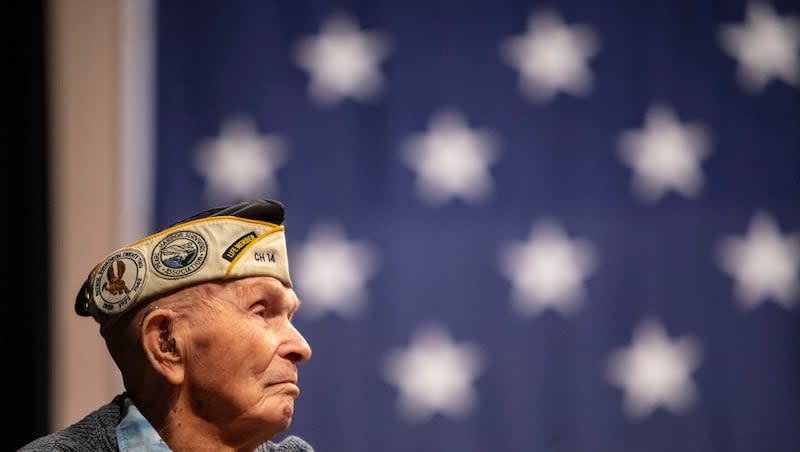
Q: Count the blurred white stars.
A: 11